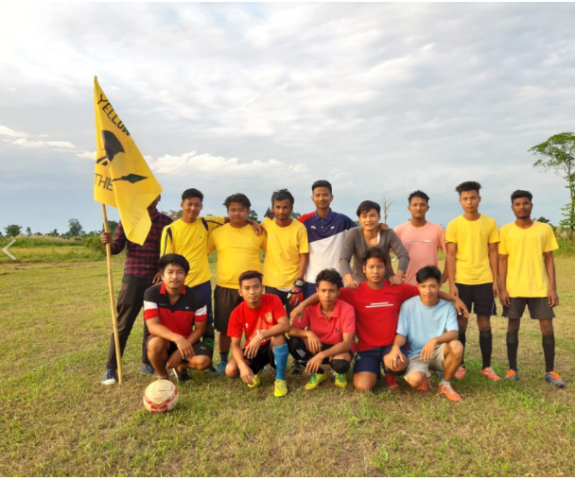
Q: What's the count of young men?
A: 14